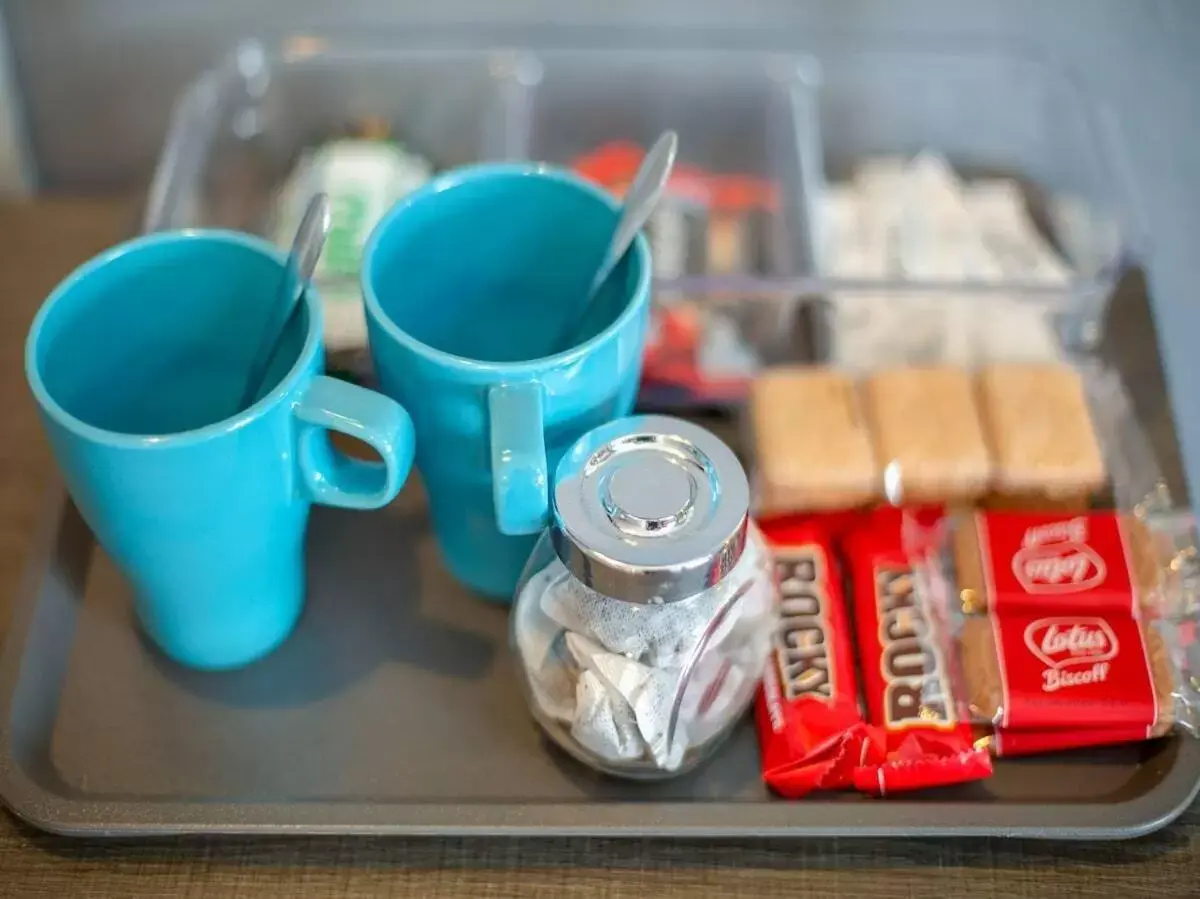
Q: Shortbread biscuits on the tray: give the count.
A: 3